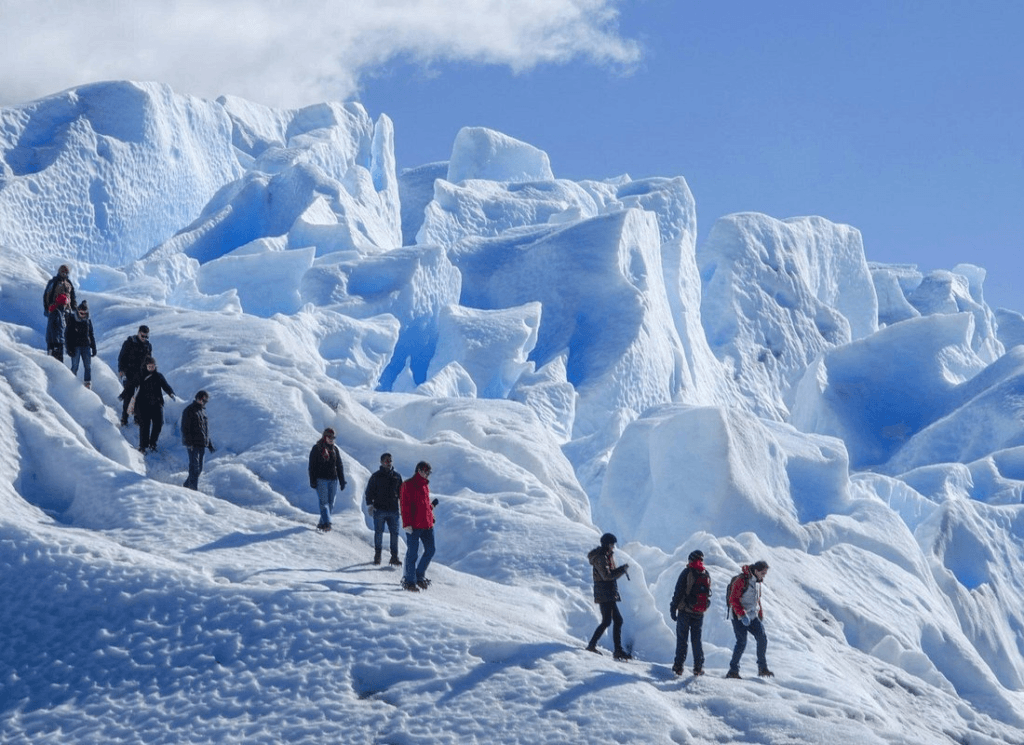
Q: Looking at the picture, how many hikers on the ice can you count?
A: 12